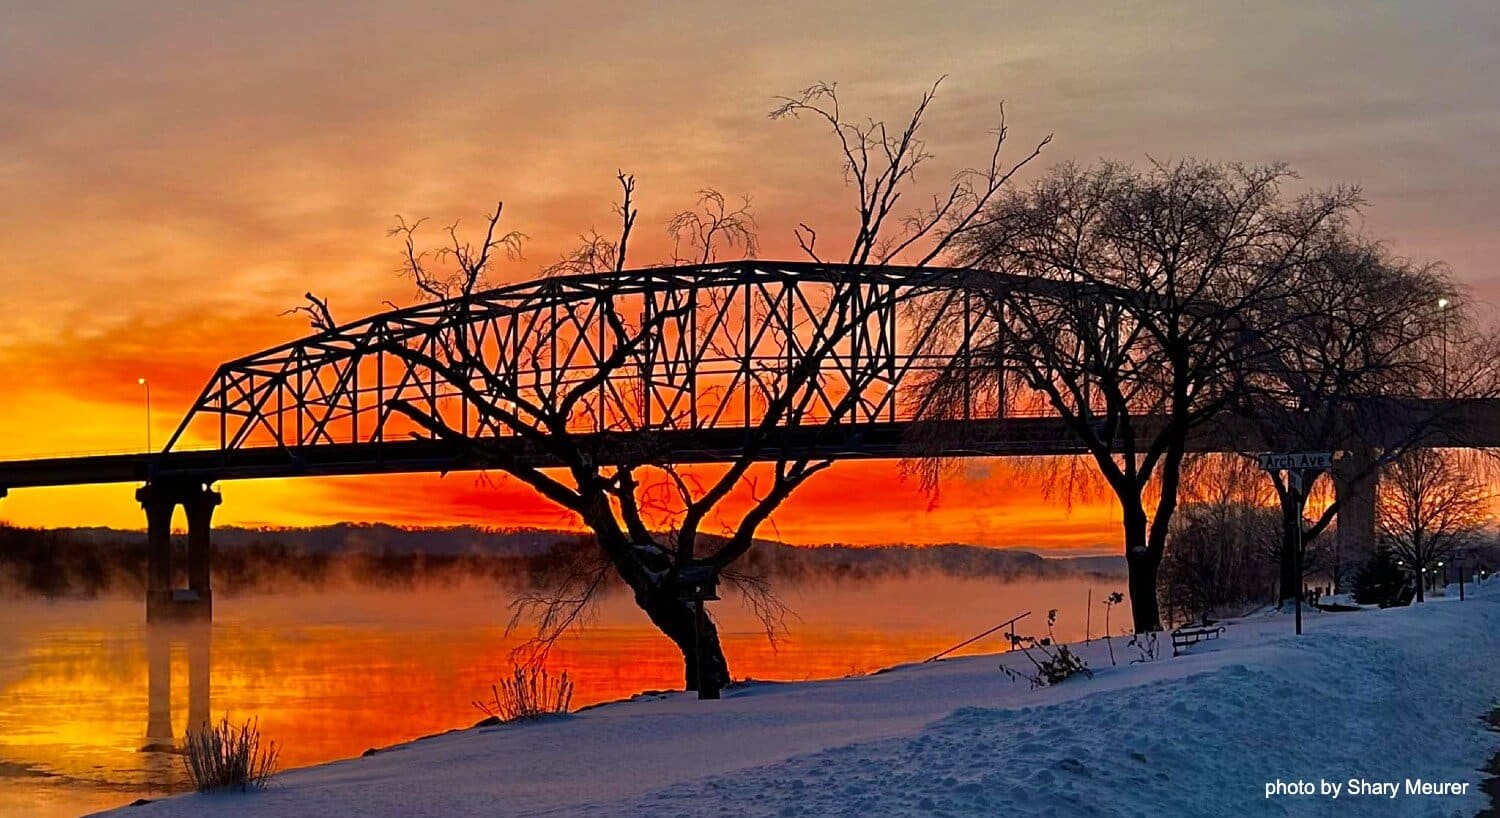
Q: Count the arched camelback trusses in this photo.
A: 1